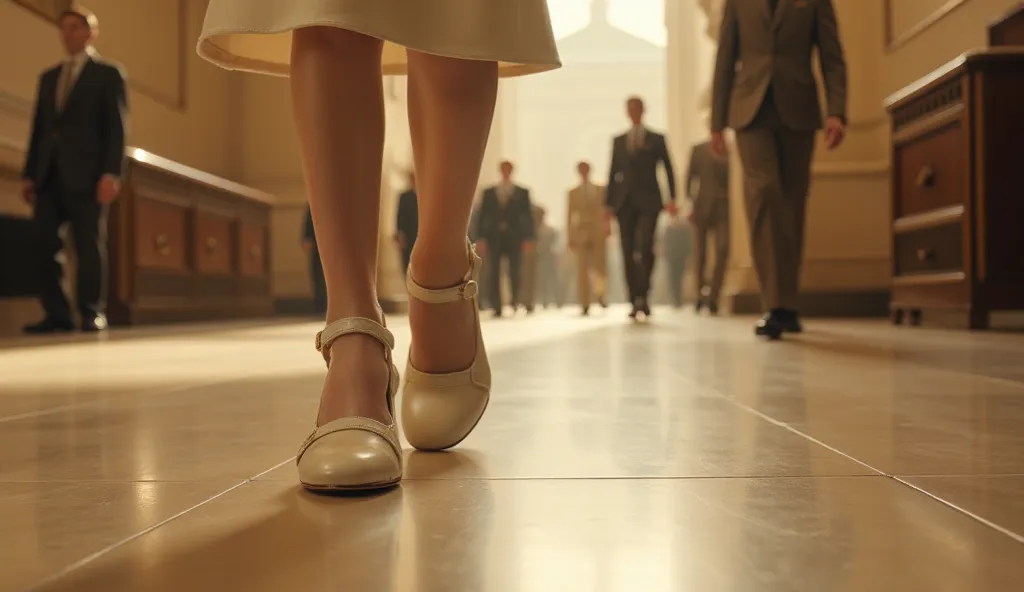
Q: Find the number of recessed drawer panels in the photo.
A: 5